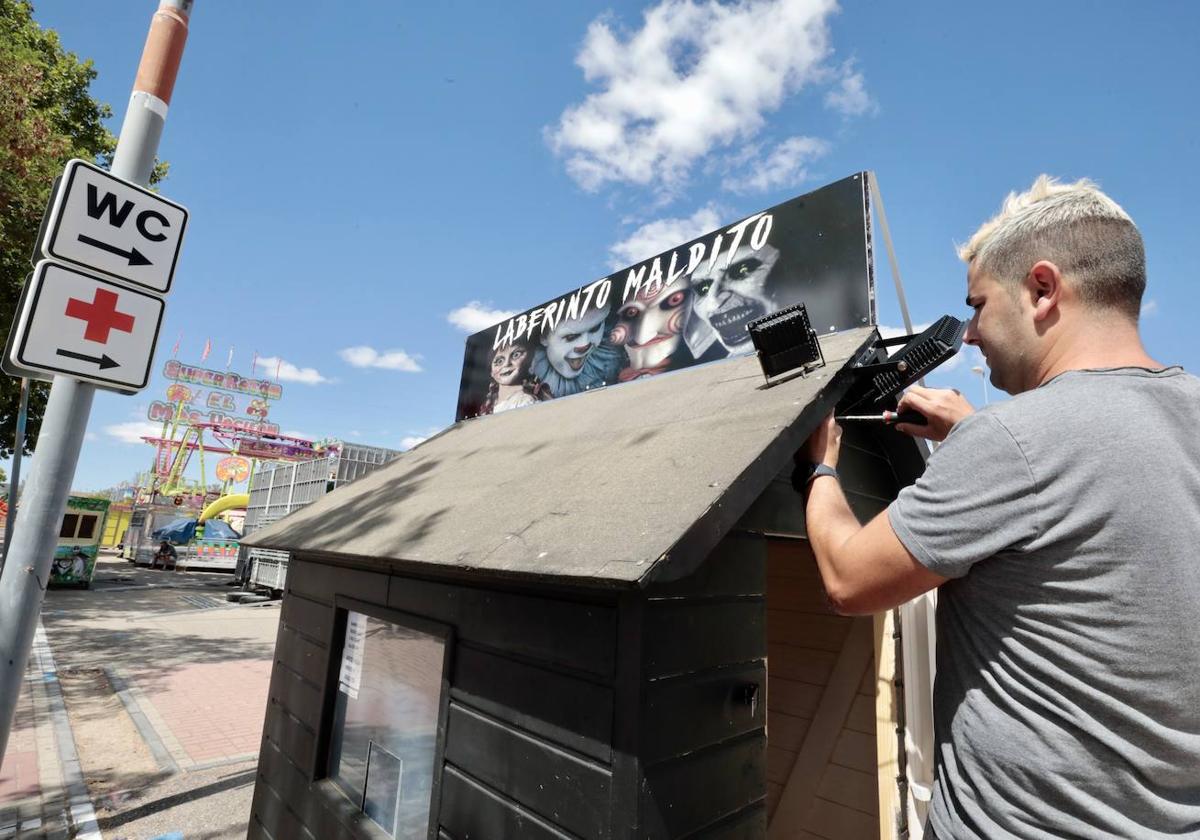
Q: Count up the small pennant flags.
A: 5